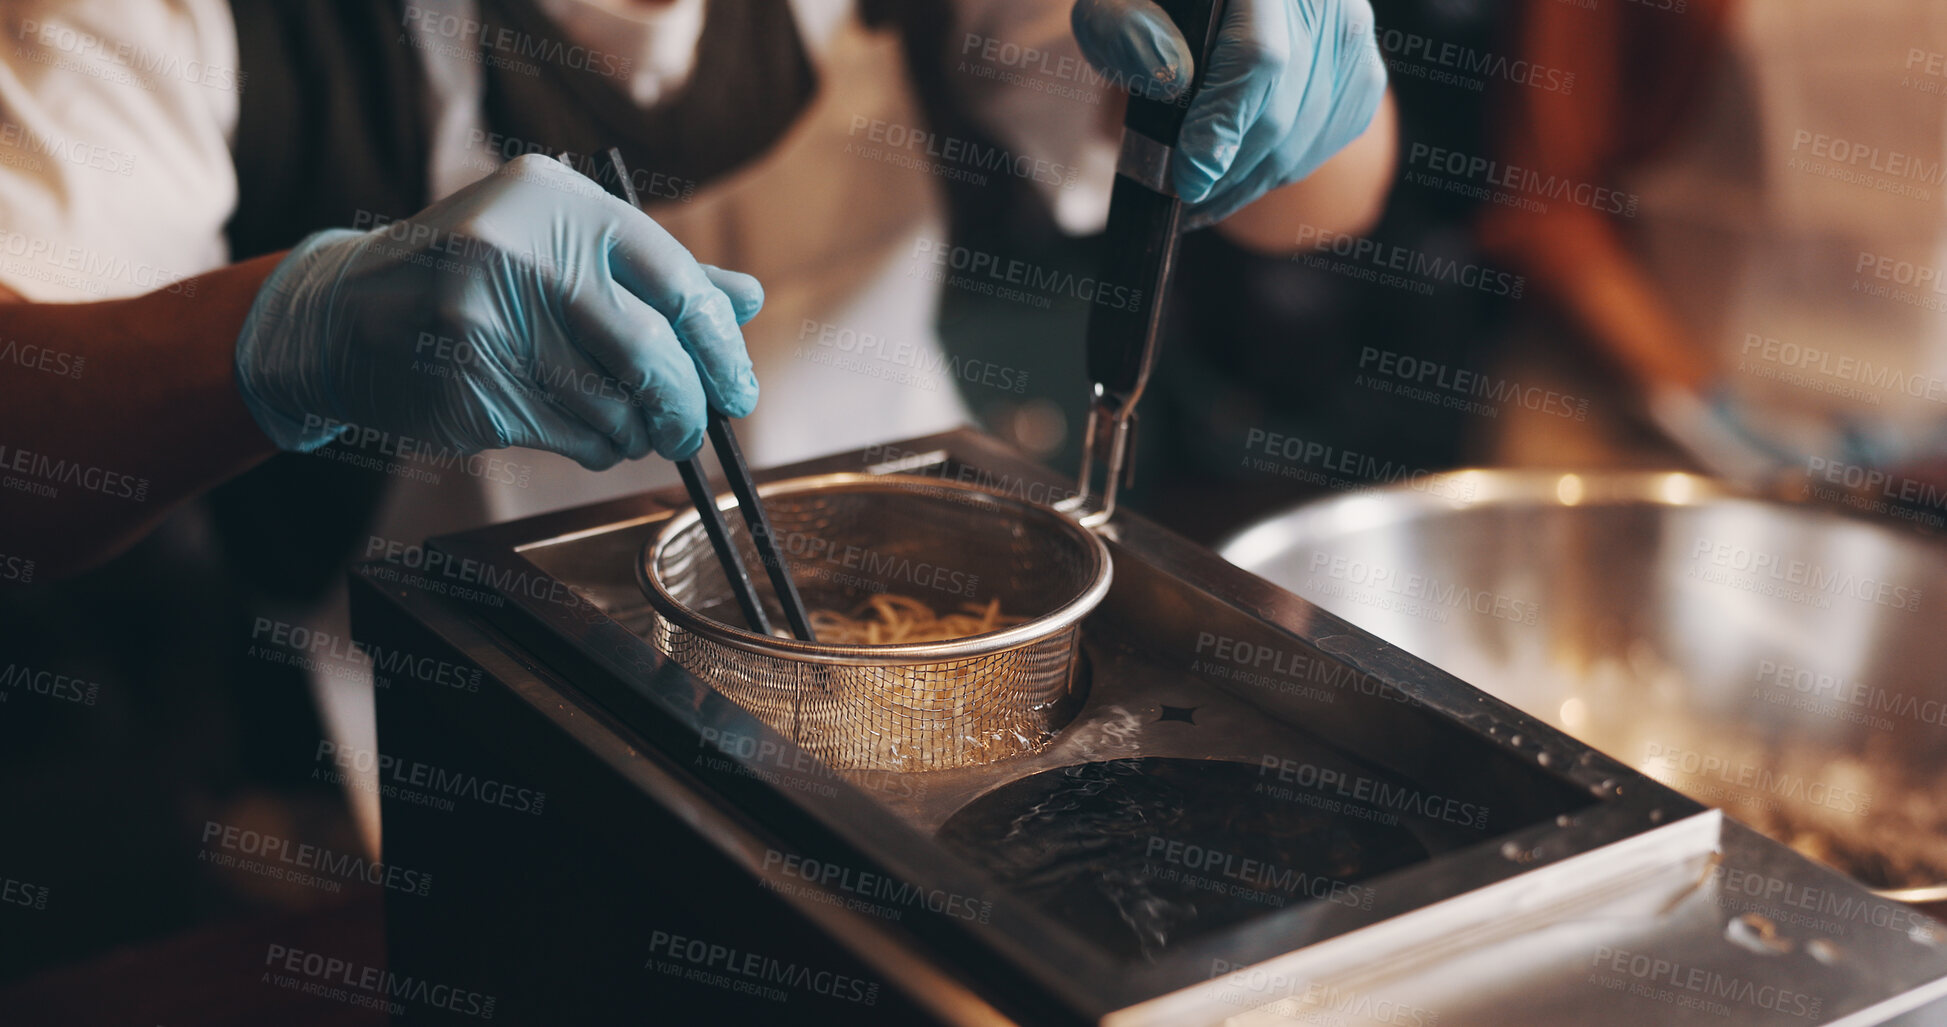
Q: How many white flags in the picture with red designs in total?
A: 0